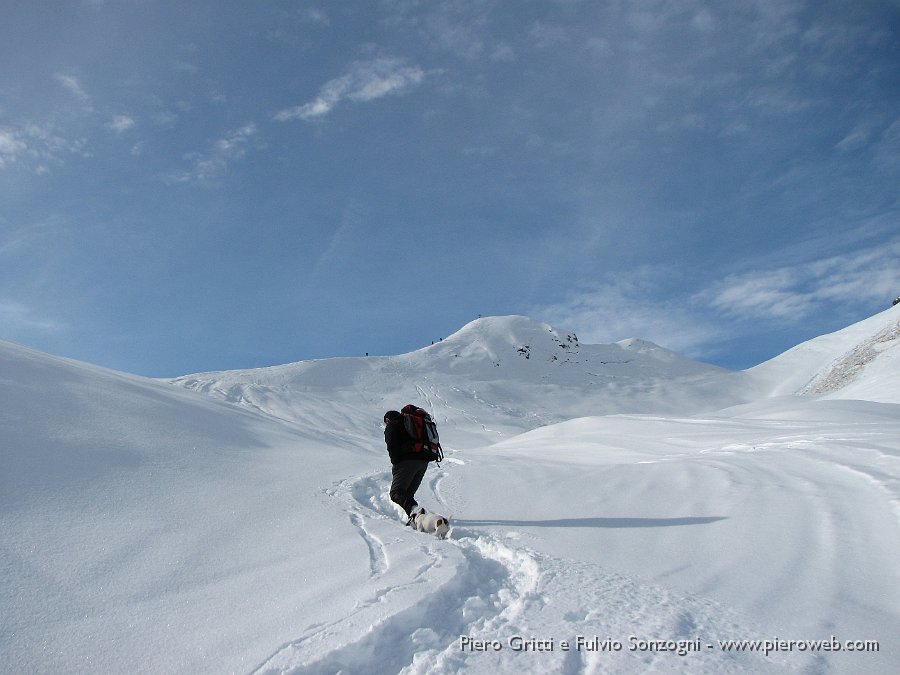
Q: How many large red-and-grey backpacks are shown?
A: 1